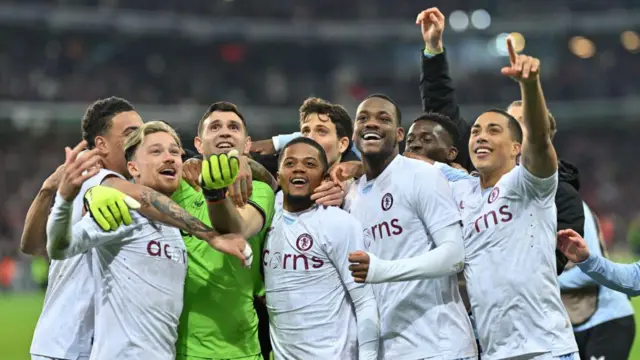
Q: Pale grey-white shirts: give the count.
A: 5